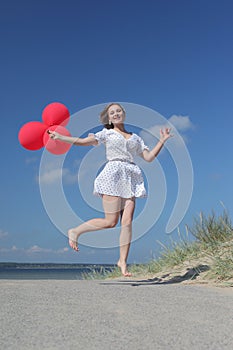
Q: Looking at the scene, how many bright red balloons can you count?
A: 3